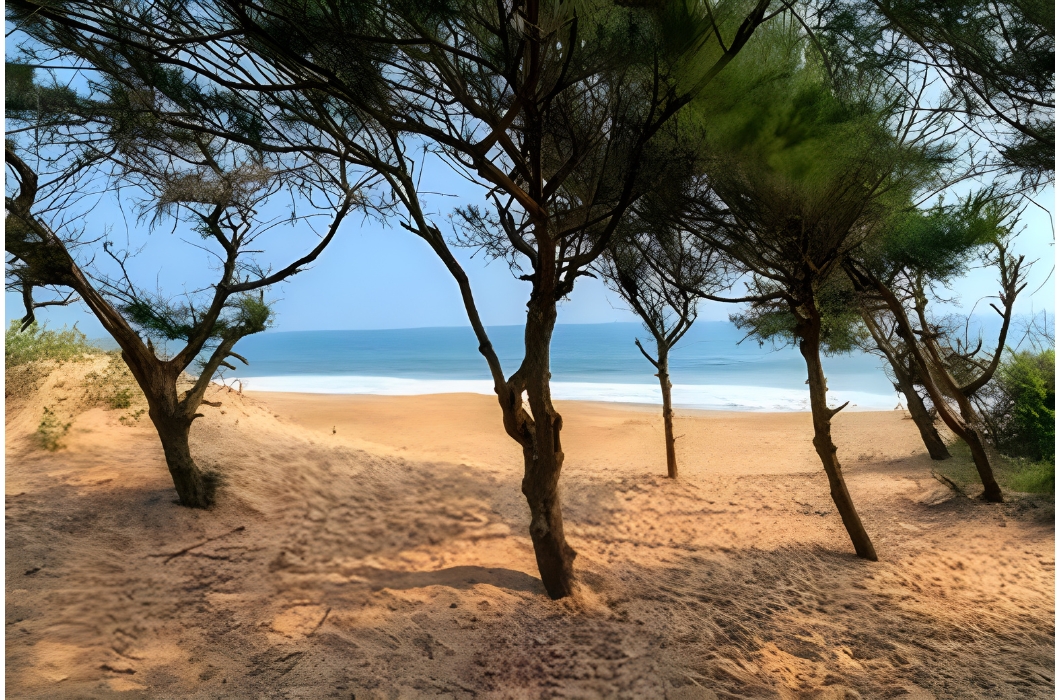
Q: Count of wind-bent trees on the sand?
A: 6